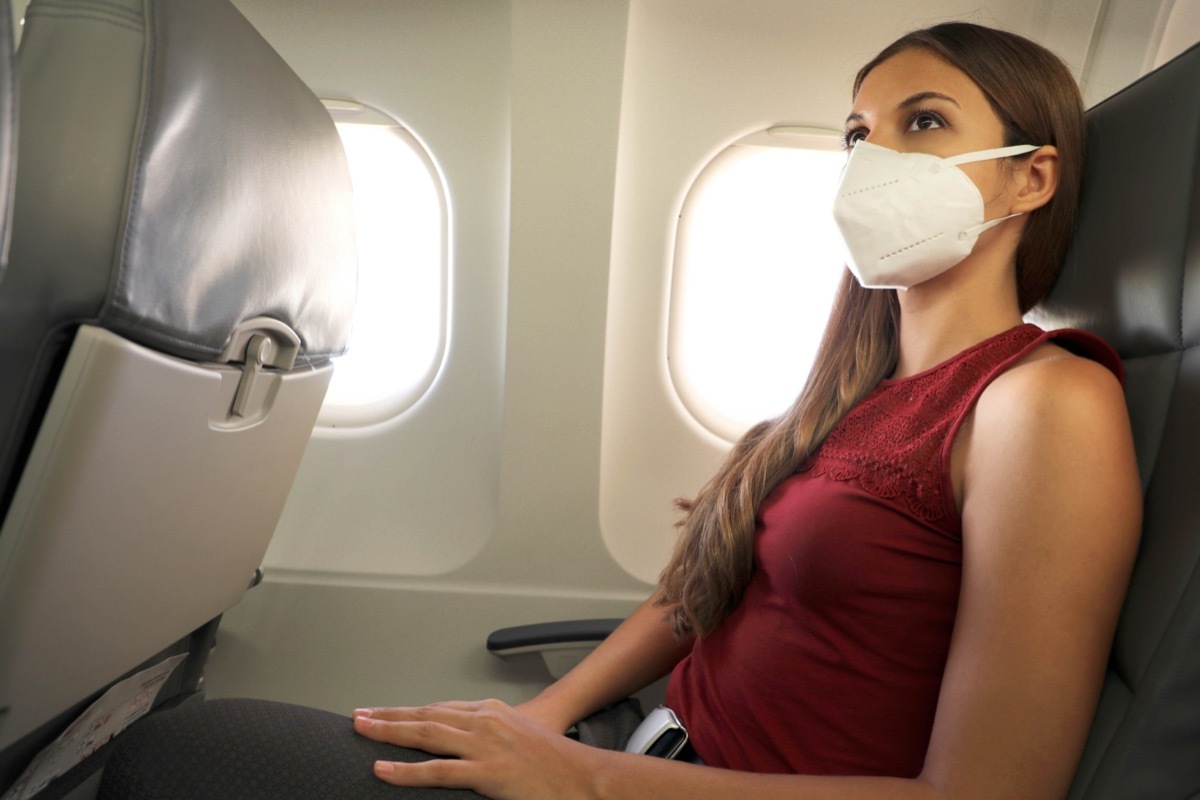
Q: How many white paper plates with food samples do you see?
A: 0